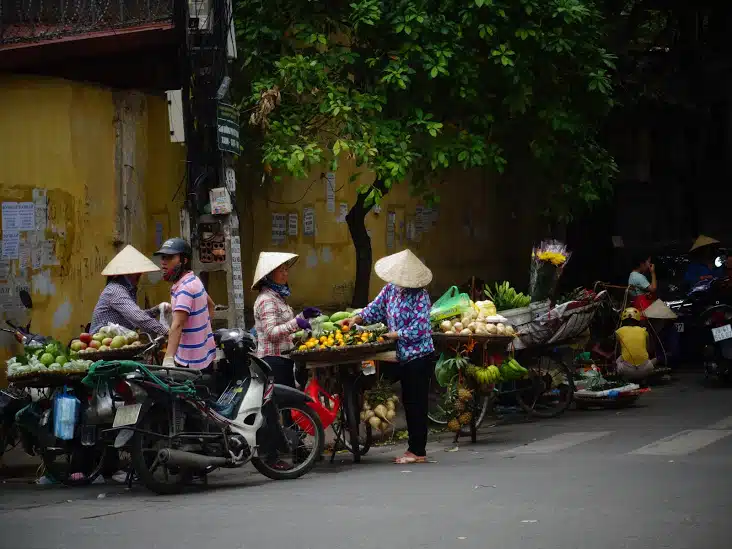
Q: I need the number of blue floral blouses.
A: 1